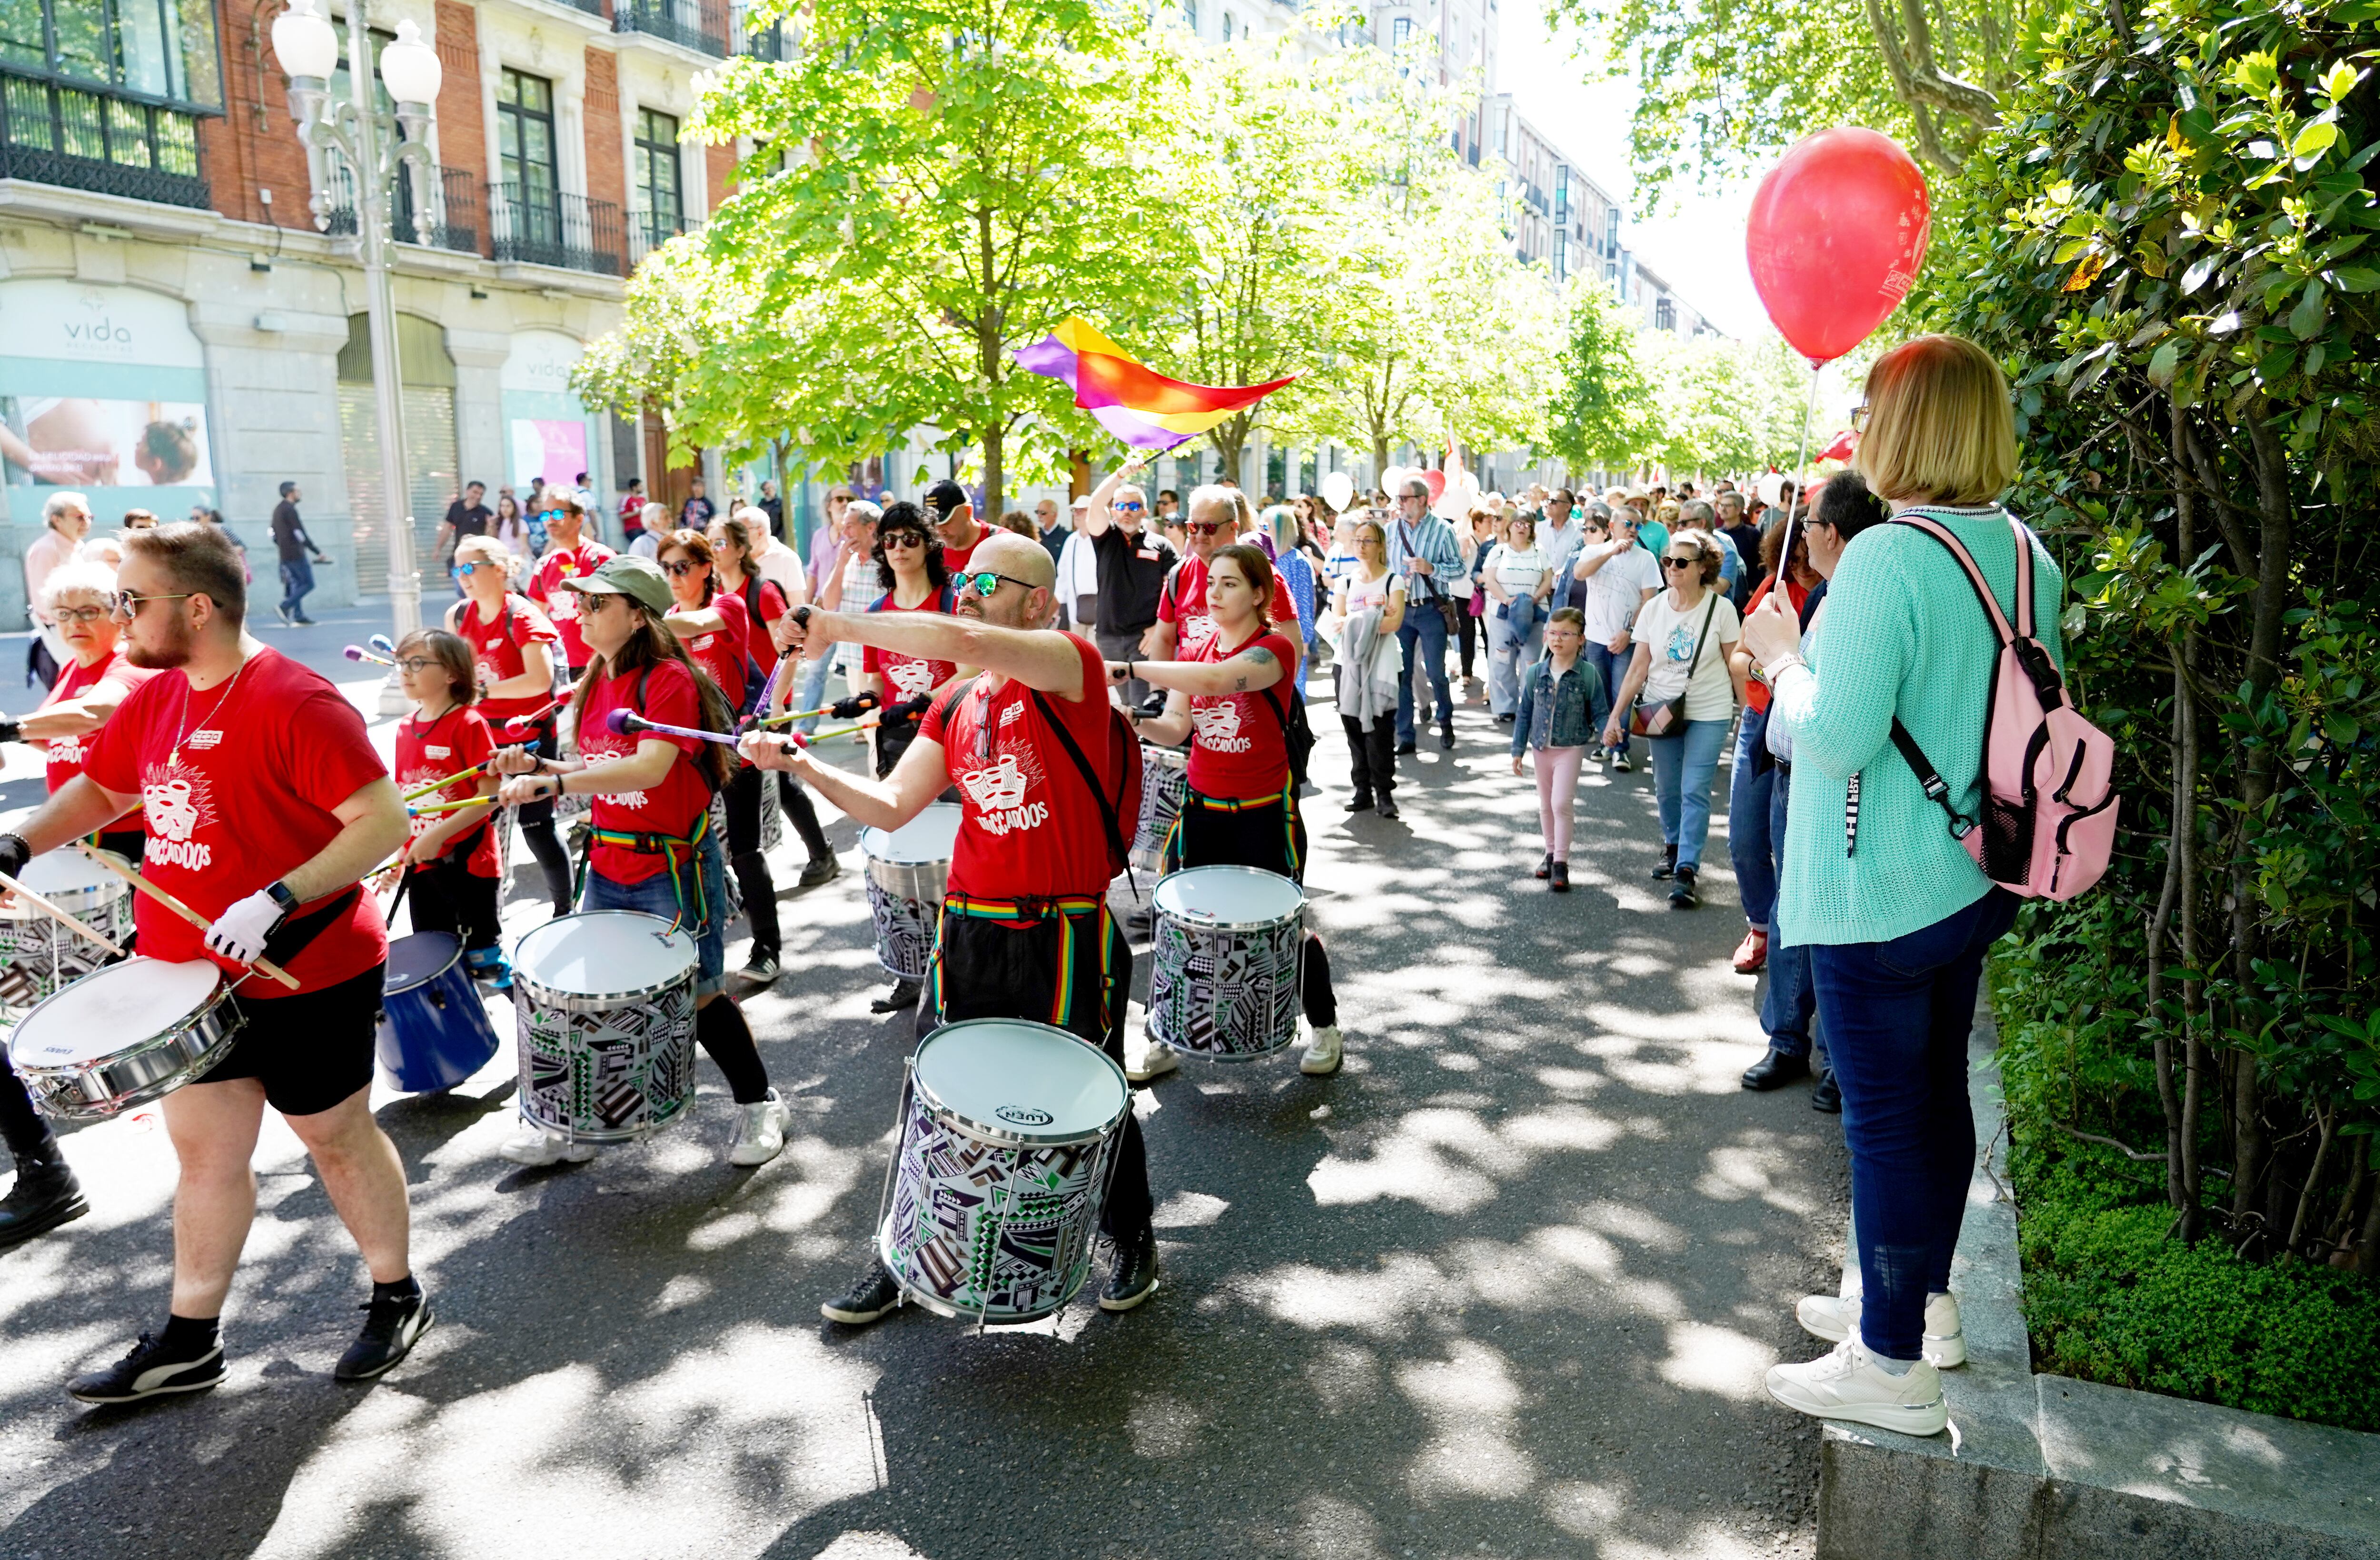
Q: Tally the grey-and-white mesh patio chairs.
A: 0